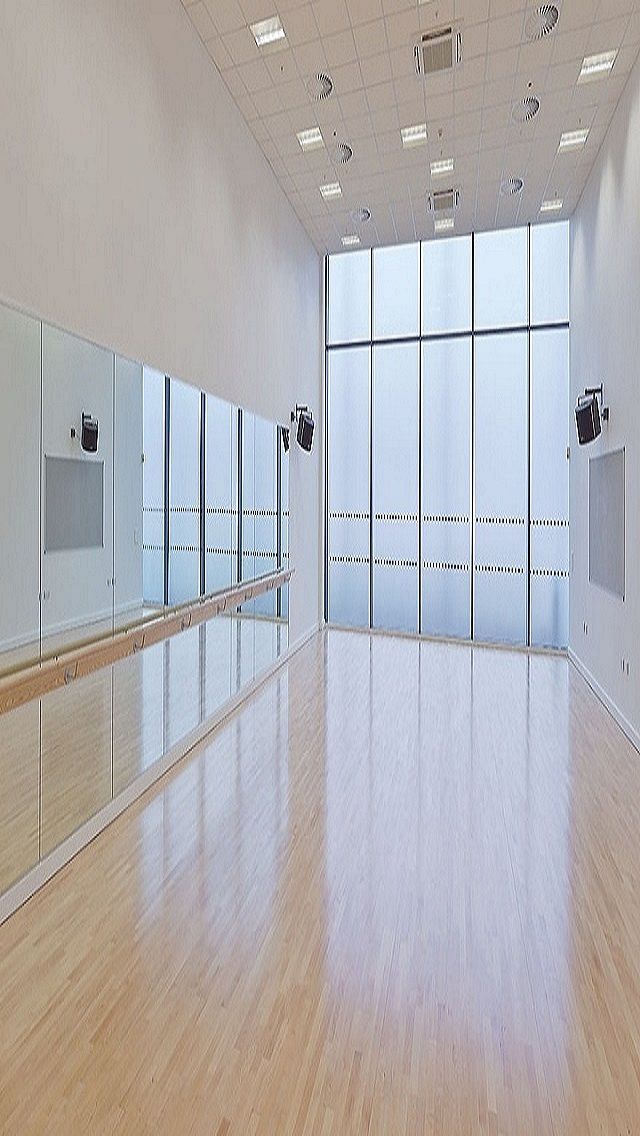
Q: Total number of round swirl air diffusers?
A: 6